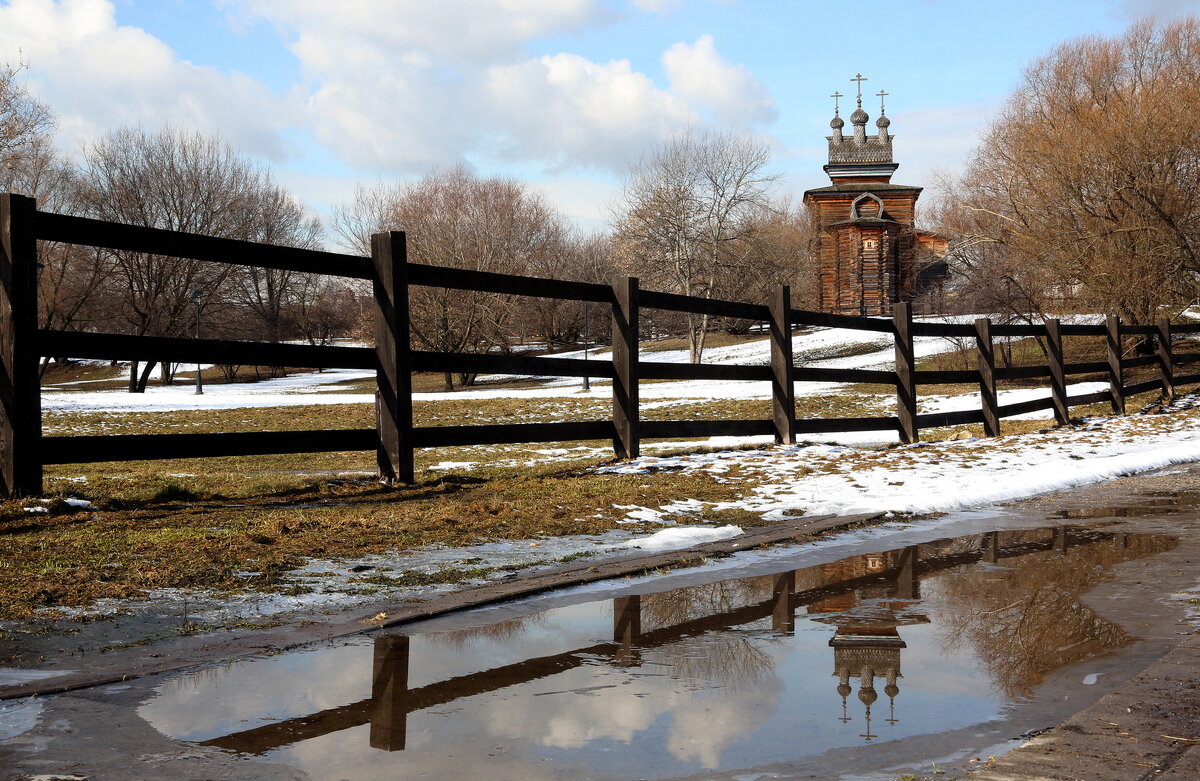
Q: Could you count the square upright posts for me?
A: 9